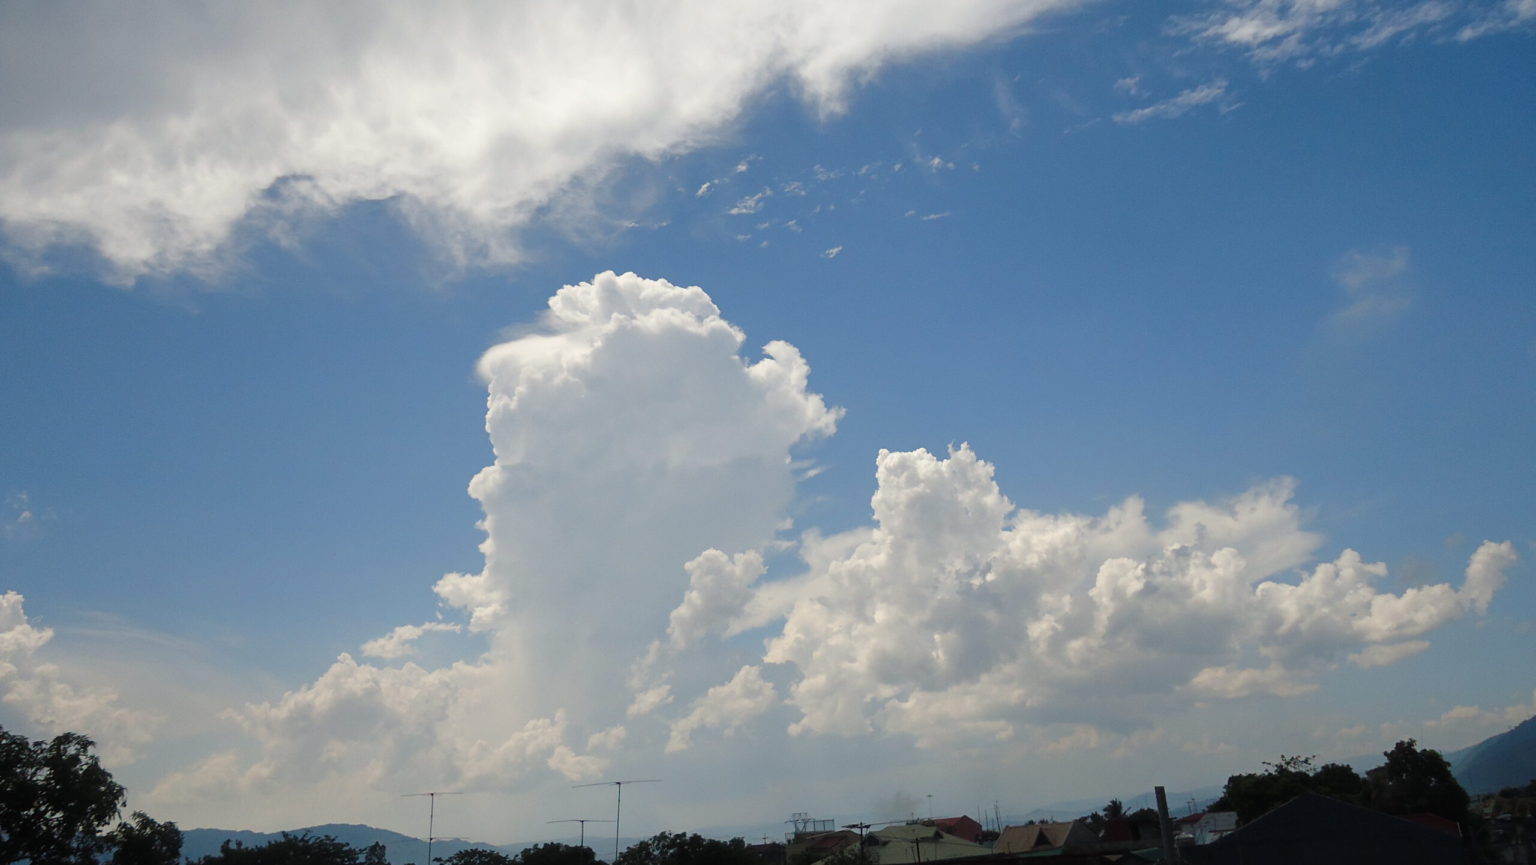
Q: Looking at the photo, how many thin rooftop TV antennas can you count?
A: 3